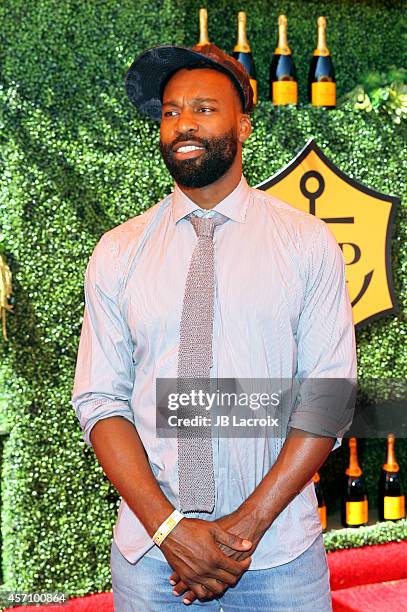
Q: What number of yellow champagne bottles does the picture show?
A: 7